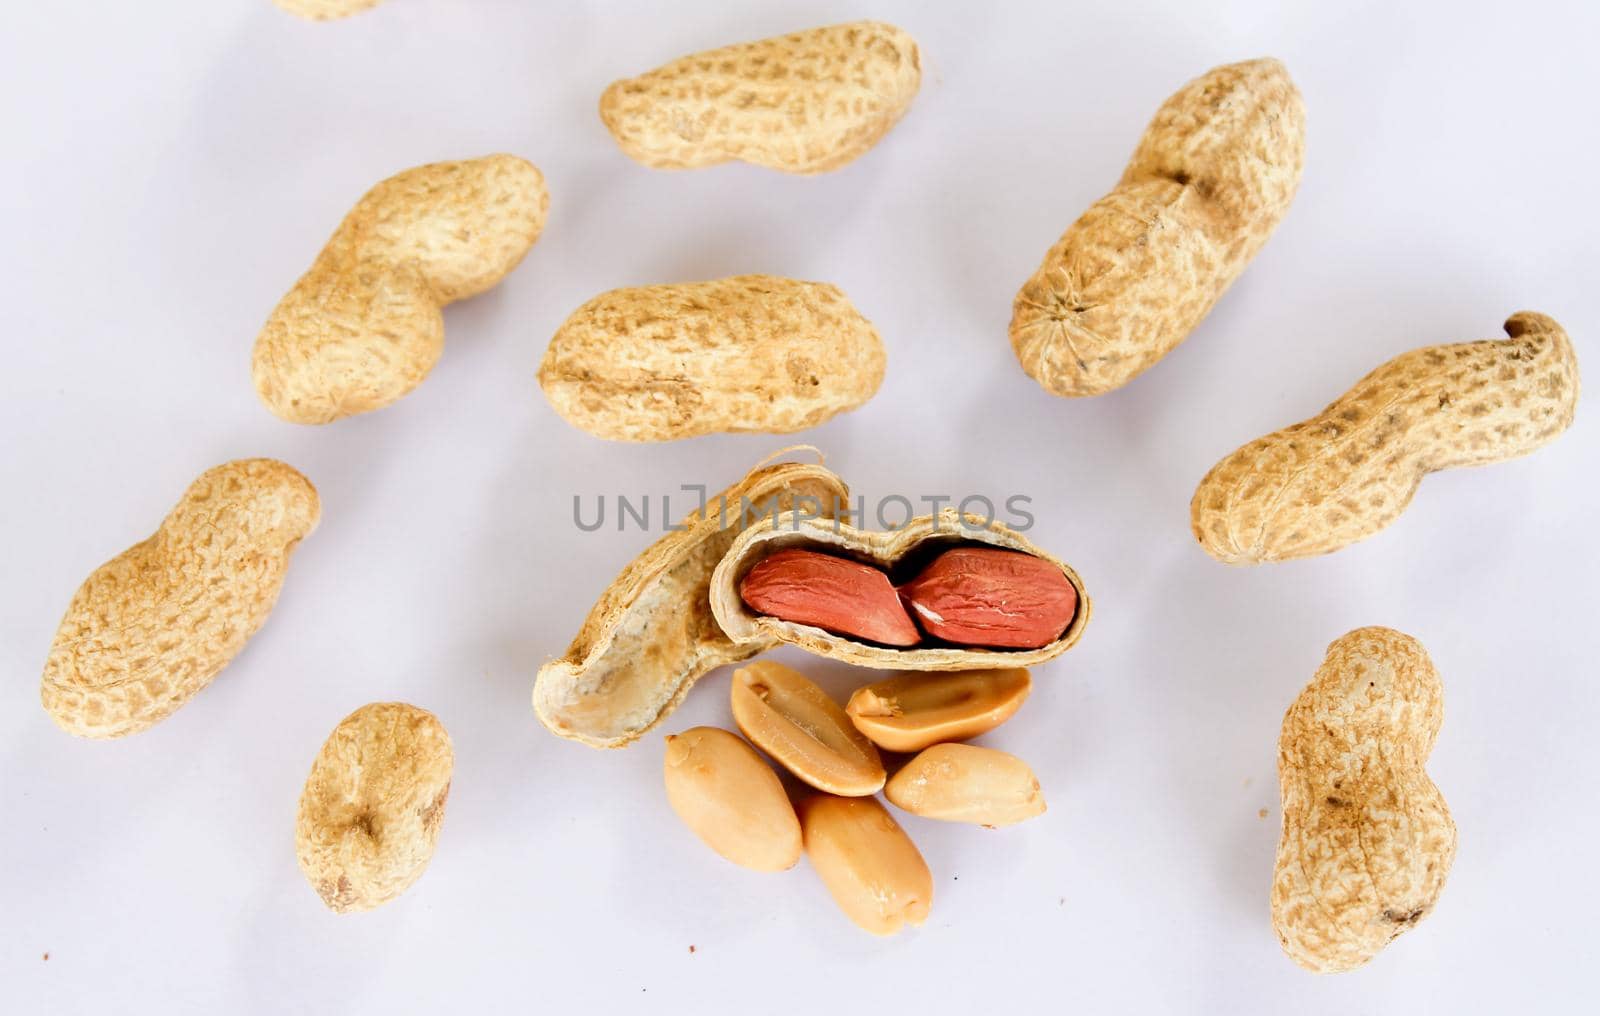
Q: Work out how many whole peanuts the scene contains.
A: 8